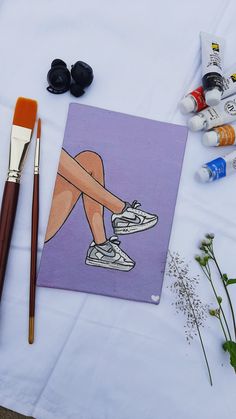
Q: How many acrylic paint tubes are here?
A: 5